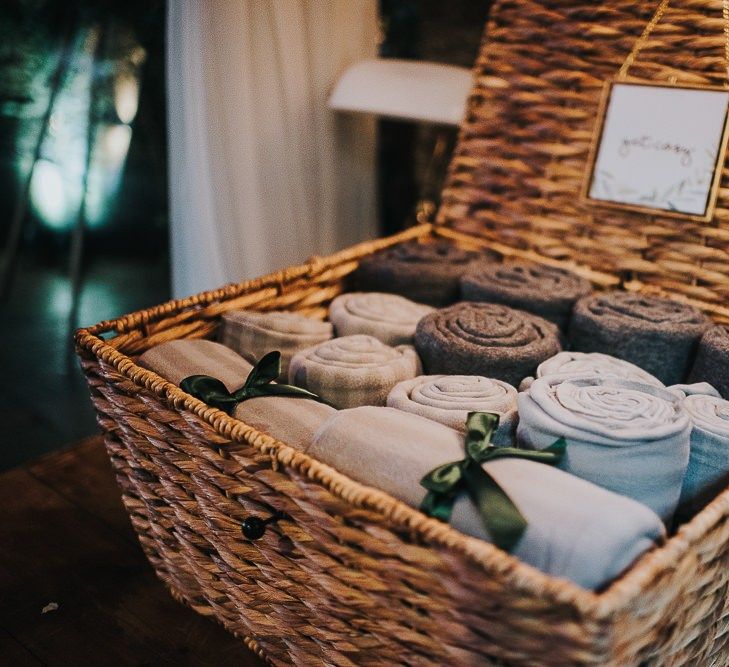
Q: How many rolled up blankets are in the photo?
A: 14